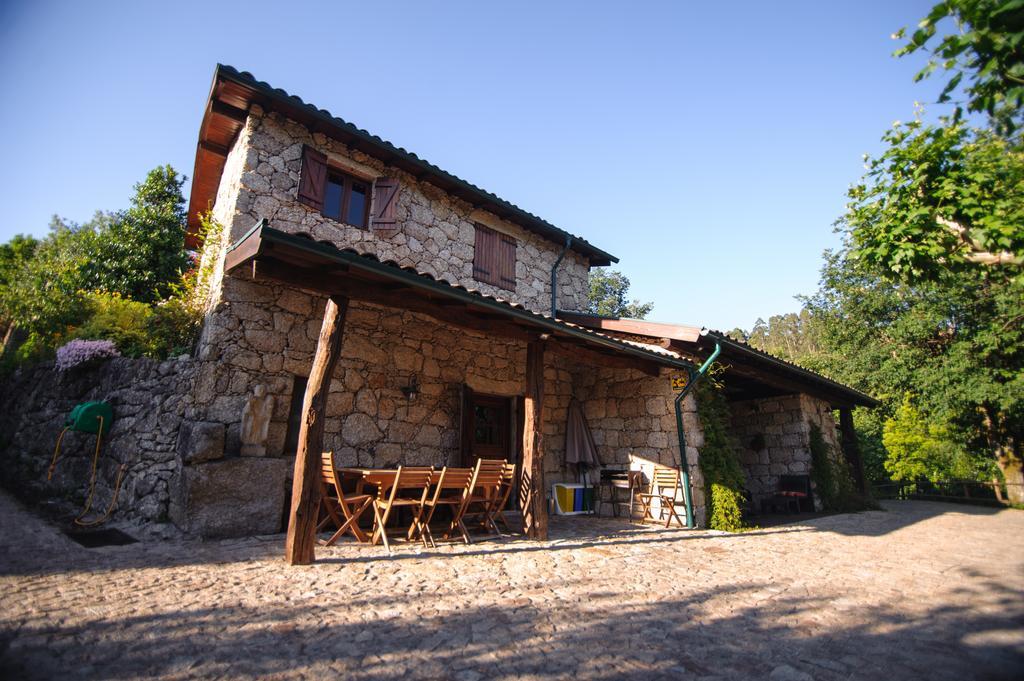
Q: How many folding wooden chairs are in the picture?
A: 6